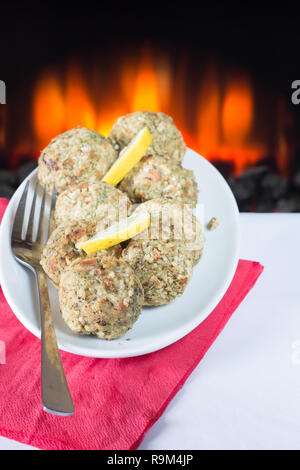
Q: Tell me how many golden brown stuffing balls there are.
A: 8